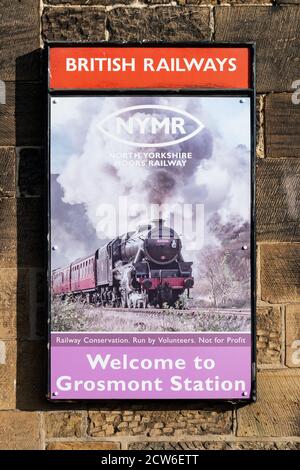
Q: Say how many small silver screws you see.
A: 6